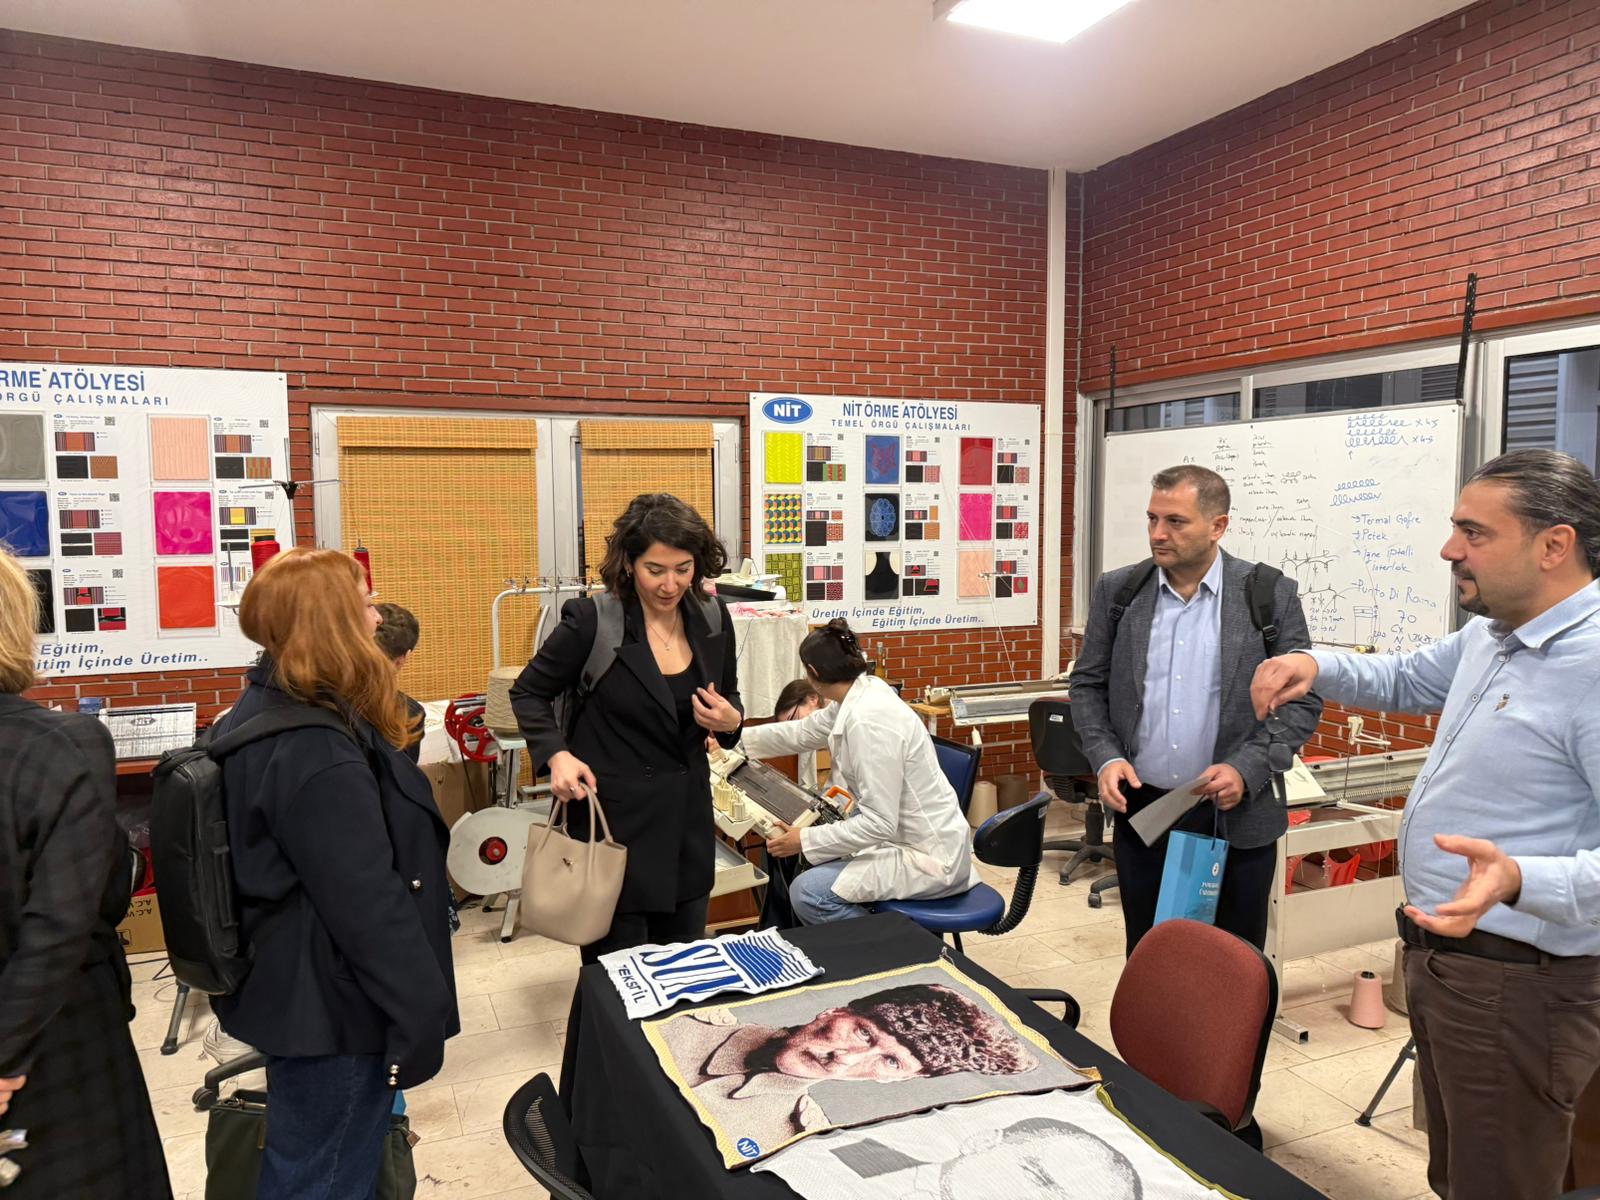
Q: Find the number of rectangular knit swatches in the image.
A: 15